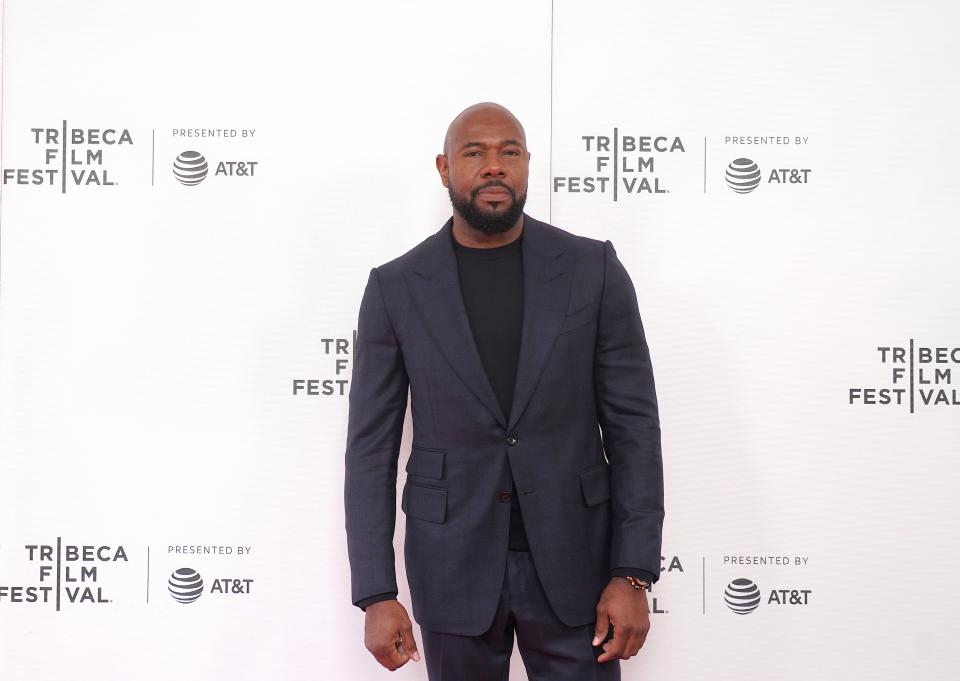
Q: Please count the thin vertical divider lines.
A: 4